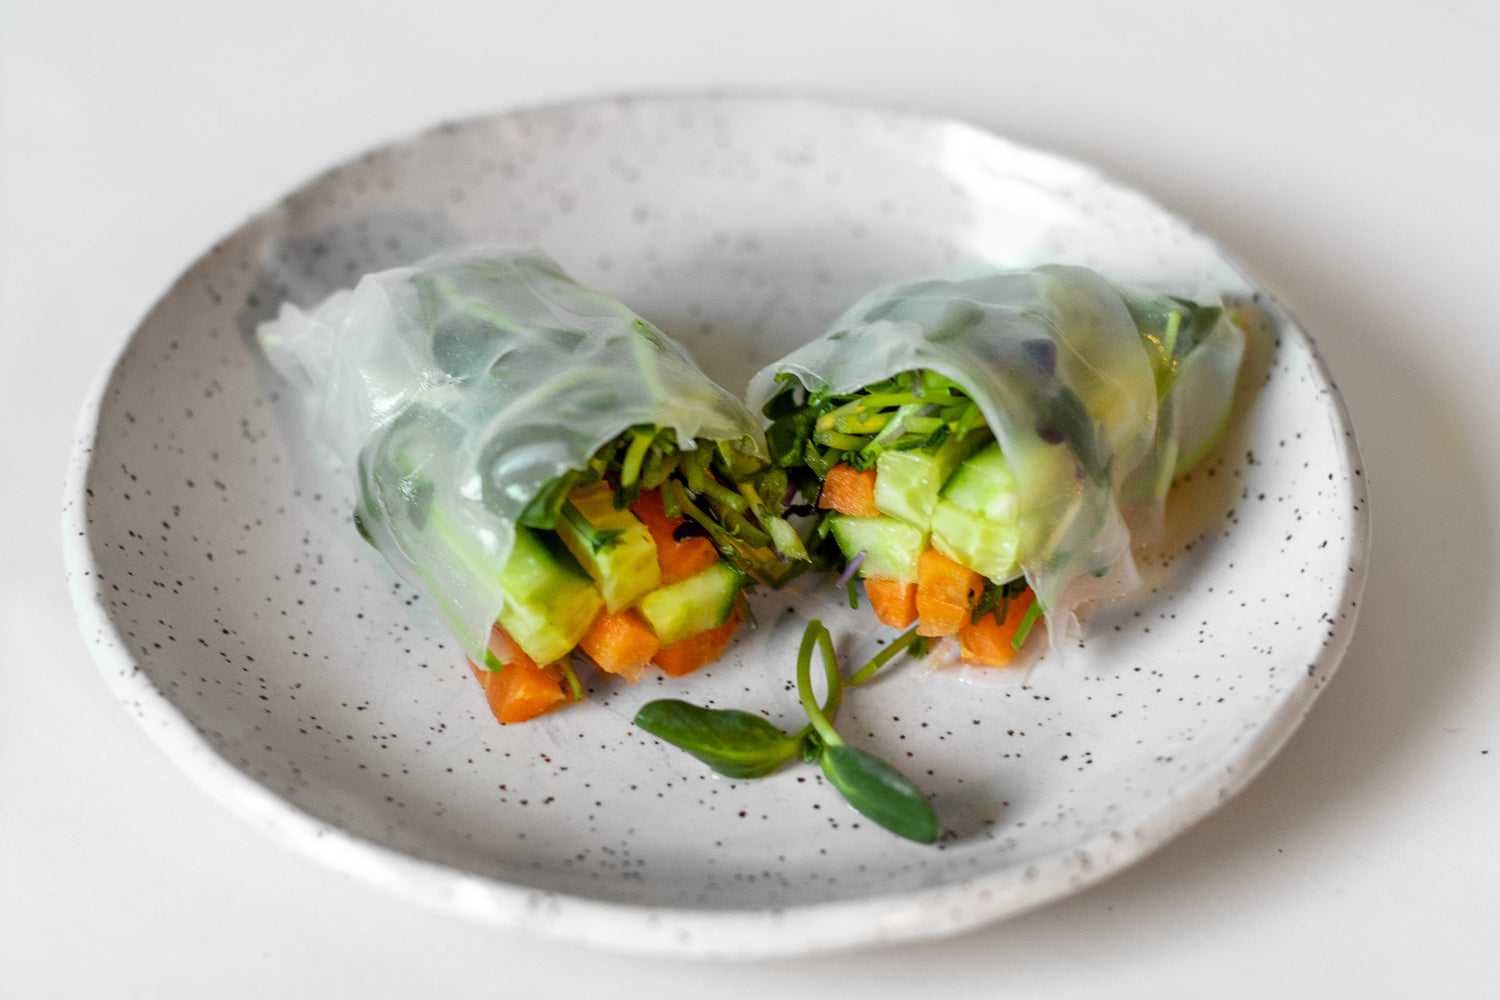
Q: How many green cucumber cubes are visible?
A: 7